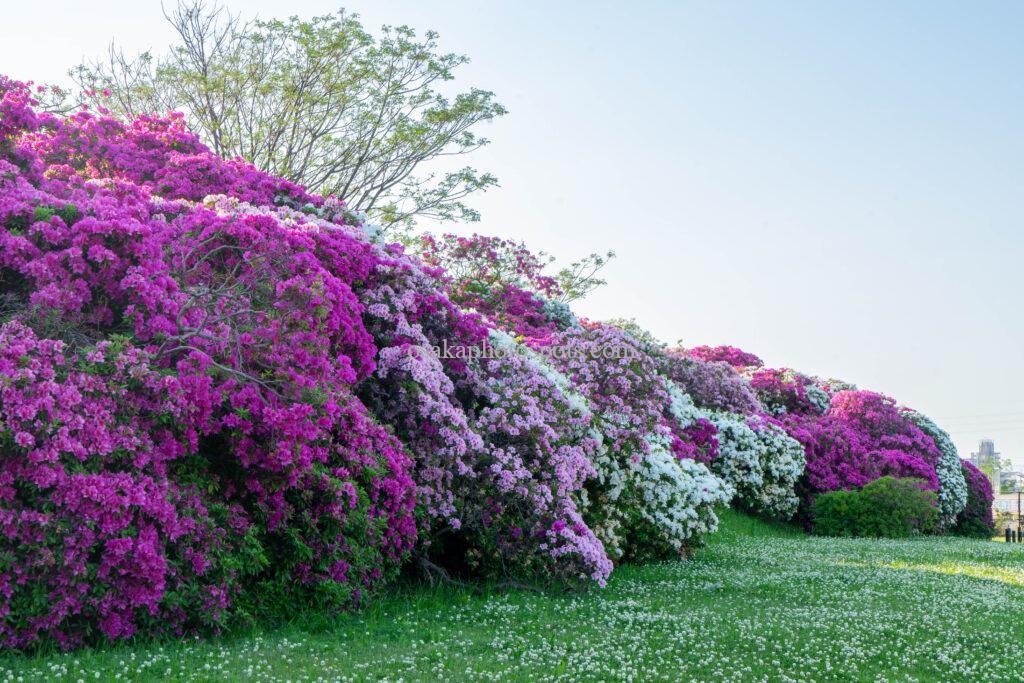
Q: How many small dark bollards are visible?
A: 3